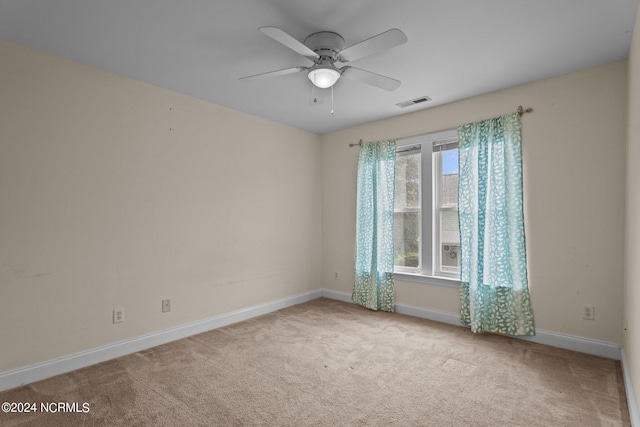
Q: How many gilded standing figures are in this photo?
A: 0